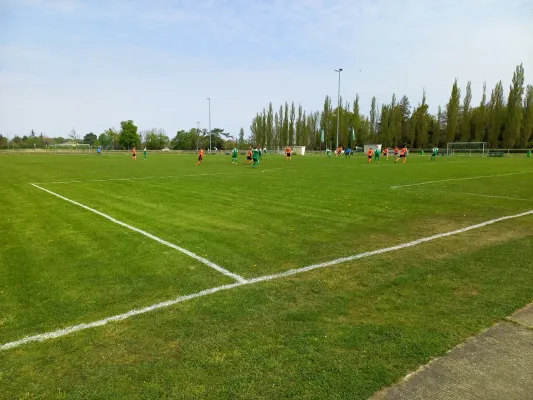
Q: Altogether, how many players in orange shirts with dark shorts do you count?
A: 9